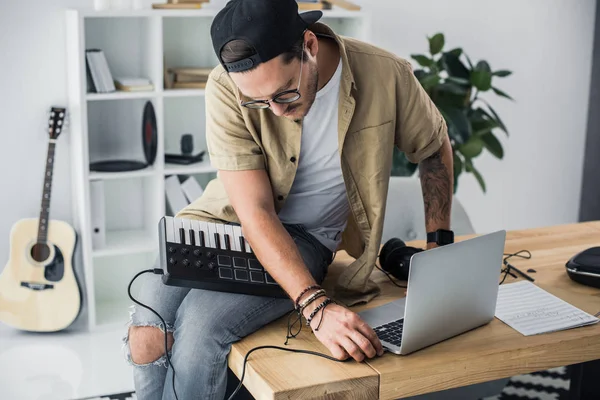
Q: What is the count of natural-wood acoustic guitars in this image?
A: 1